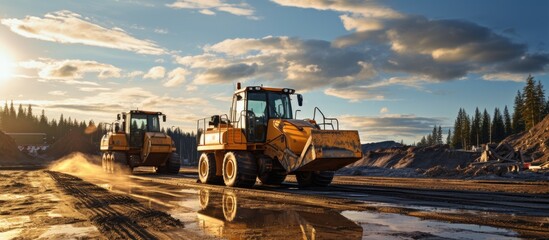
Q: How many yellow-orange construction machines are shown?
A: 2